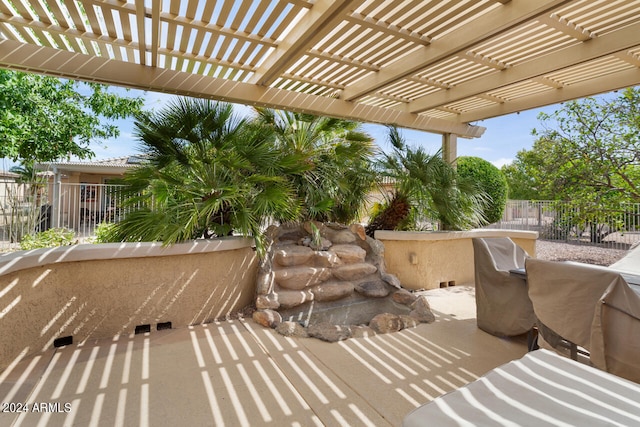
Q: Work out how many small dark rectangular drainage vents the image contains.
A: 5